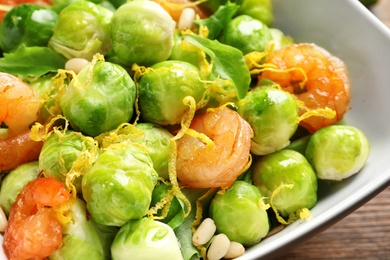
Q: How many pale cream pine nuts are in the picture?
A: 6